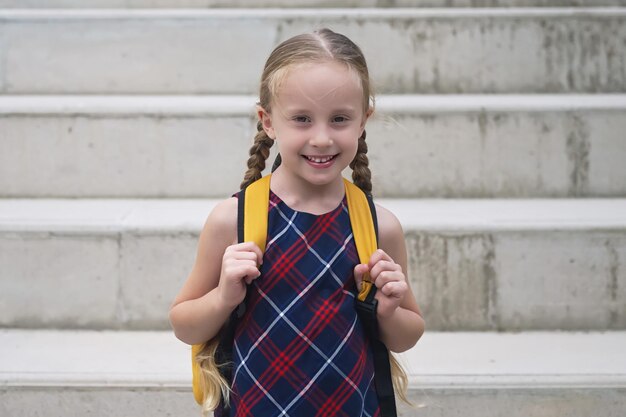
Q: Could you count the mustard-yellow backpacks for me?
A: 1